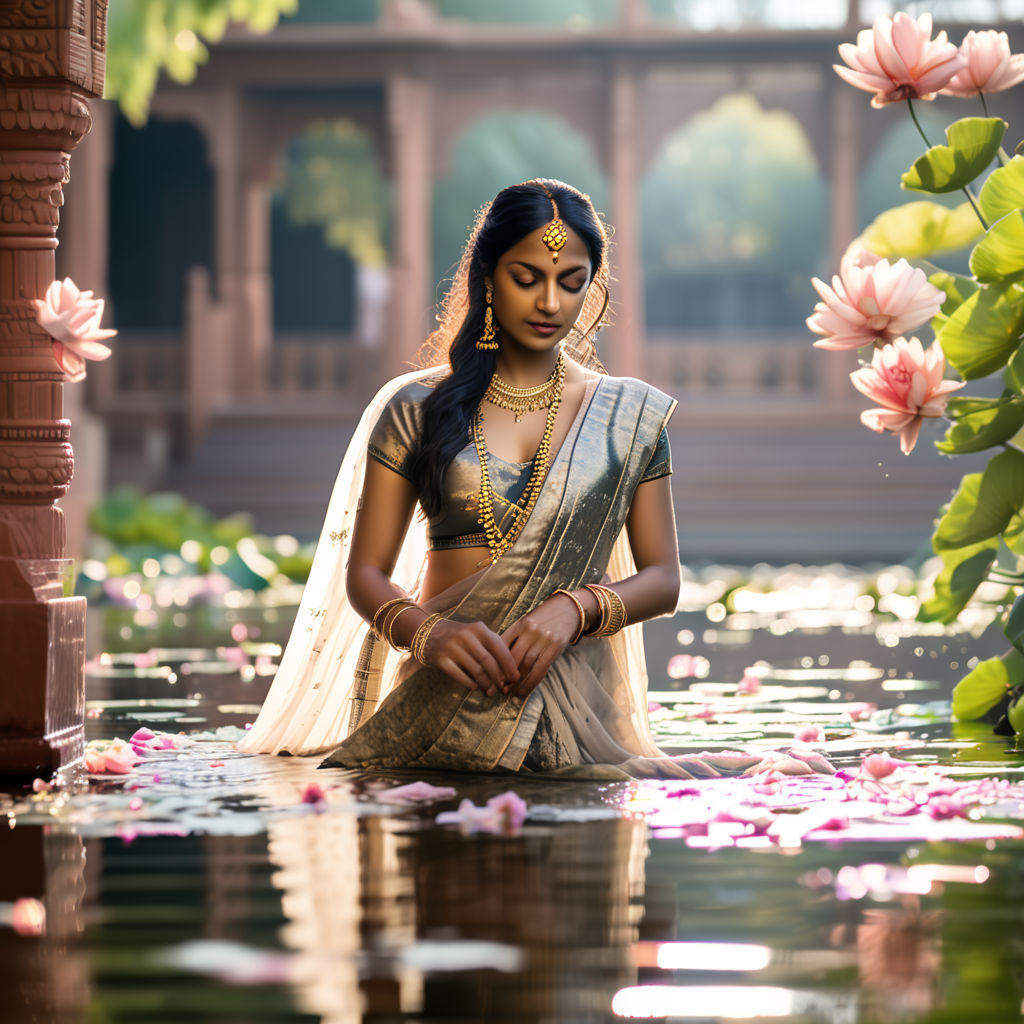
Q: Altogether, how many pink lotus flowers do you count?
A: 5